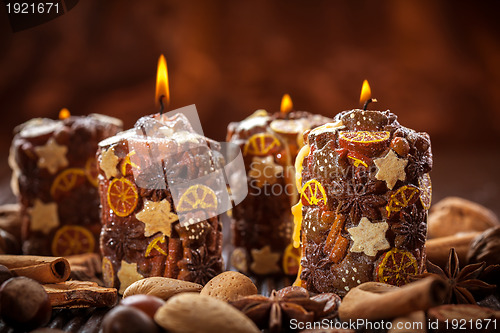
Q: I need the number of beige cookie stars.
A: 9